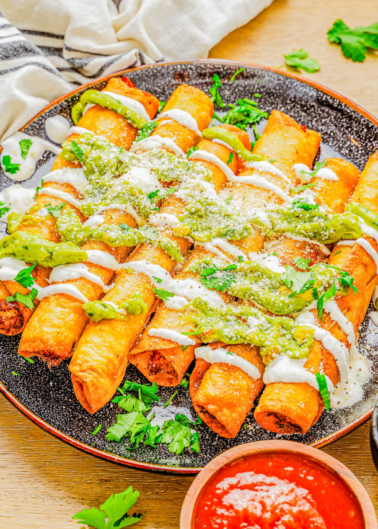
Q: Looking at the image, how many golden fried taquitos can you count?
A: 6